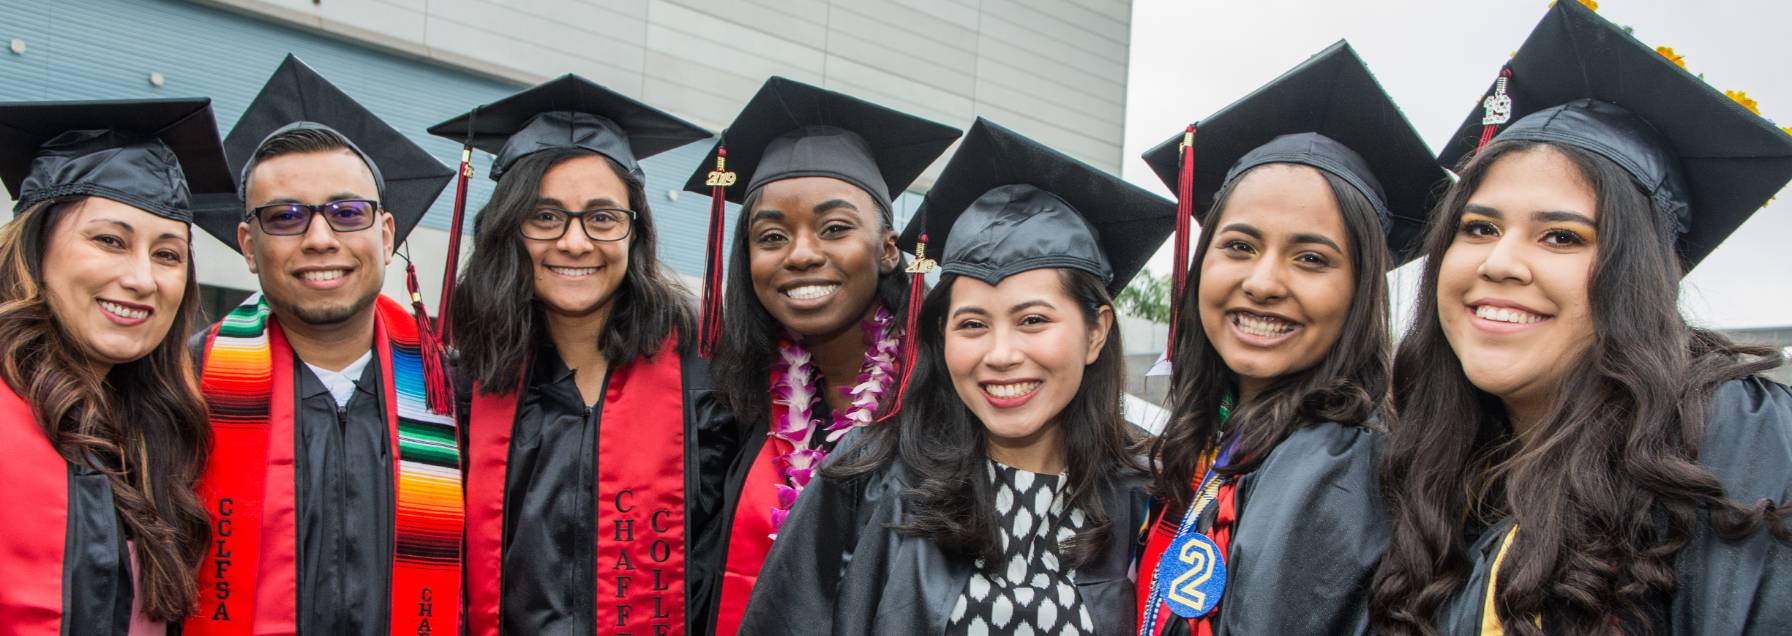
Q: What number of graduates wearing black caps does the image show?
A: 7